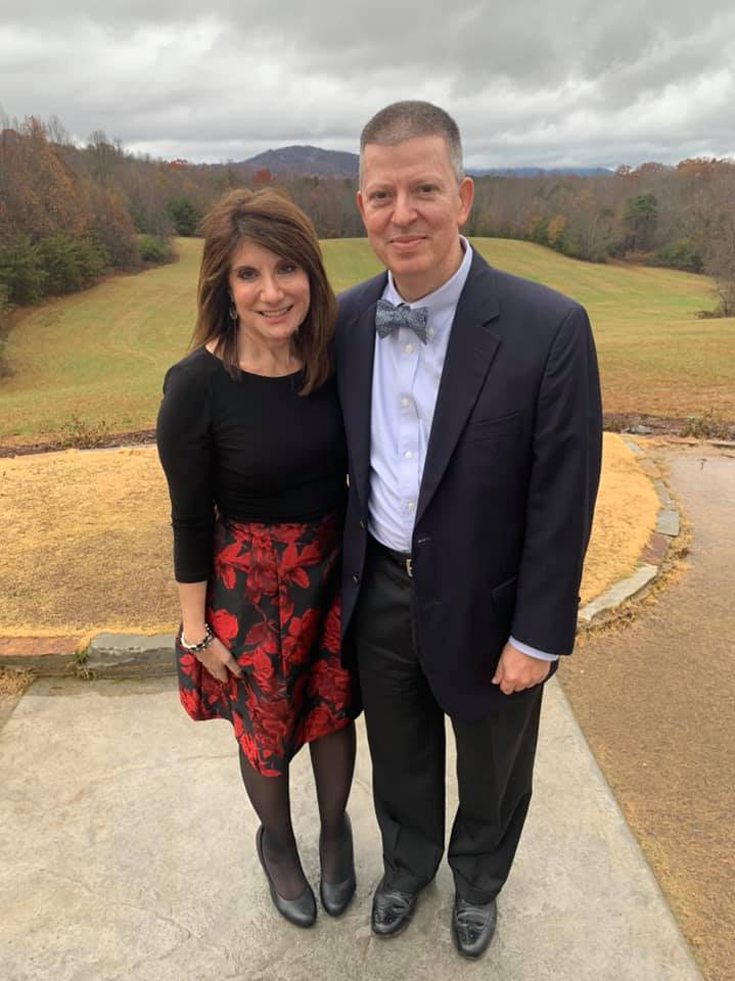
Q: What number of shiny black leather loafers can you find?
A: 2